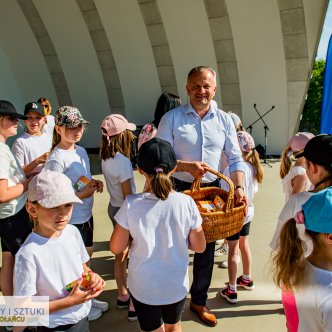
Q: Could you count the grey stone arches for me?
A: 5